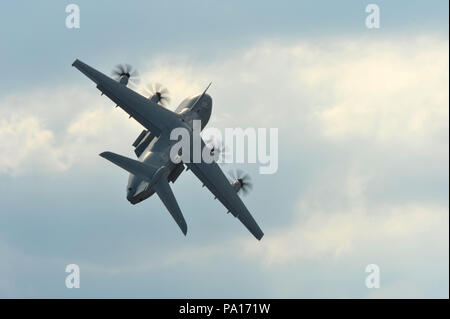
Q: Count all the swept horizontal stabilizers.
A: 2